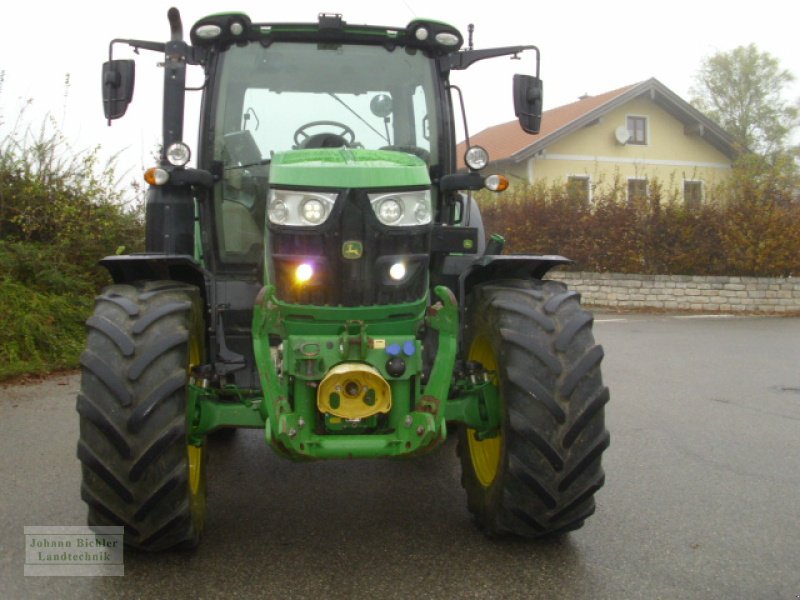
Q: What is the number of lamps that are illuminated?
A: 2